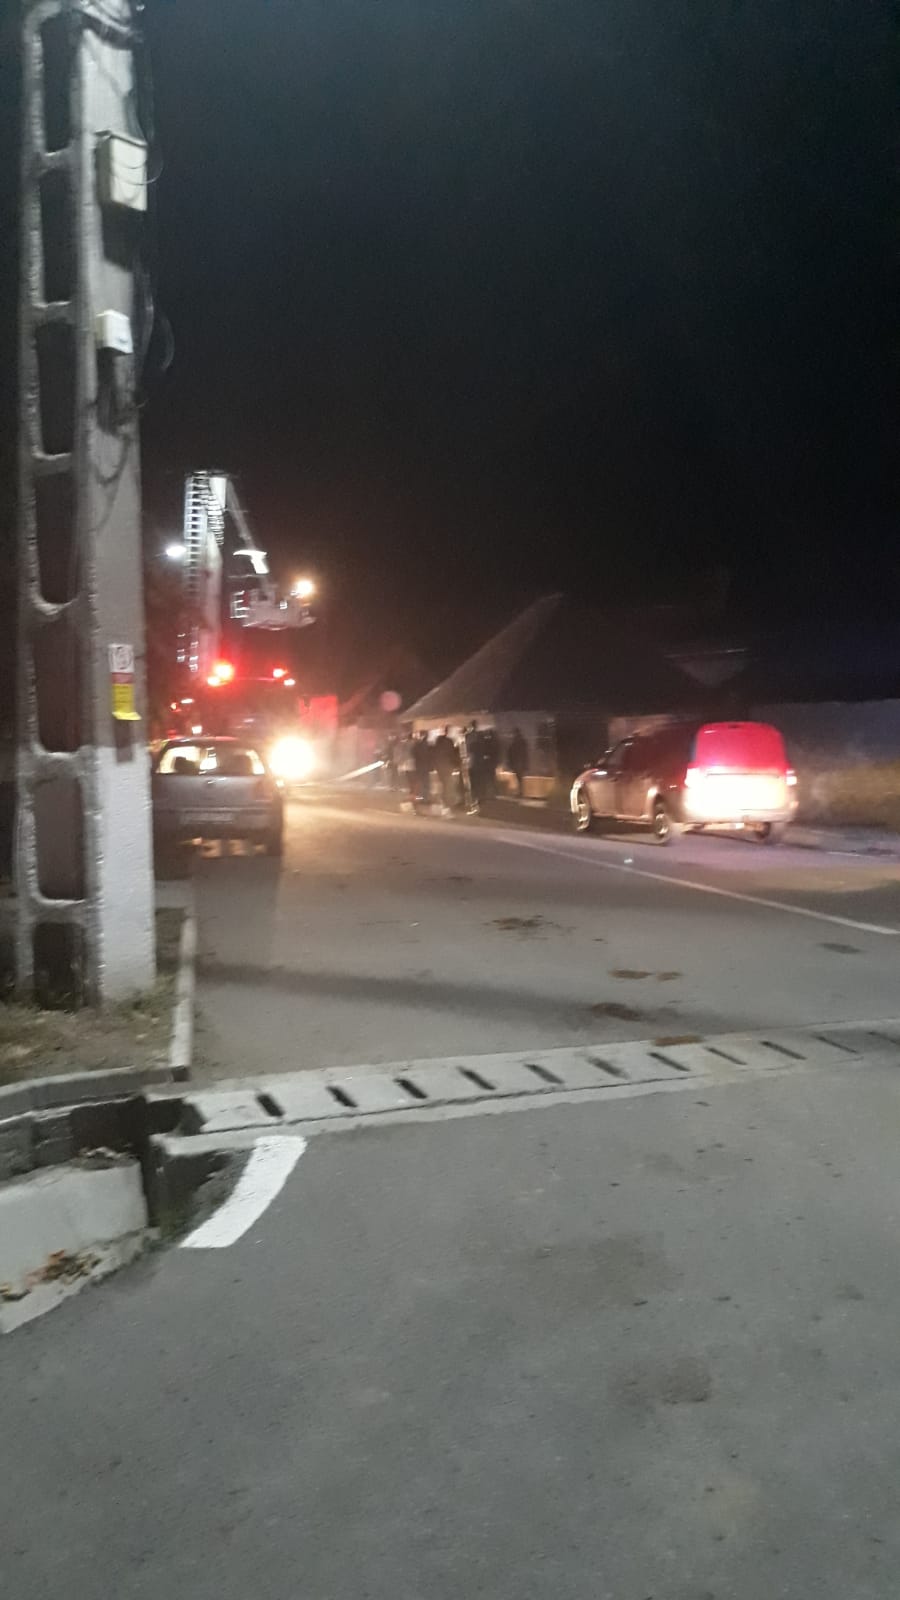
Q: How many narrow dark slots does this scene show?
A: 11